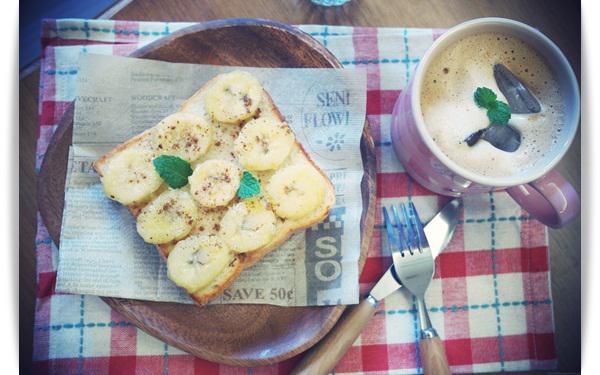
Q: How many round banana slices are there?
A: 9